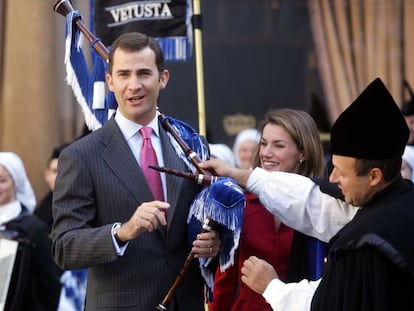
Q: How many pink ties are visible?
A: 1